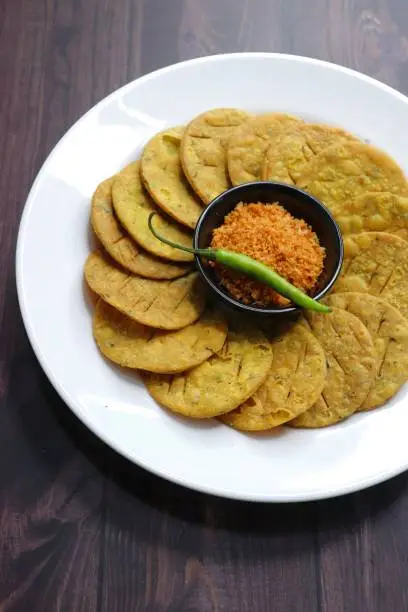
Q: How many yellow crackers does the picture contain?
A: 15